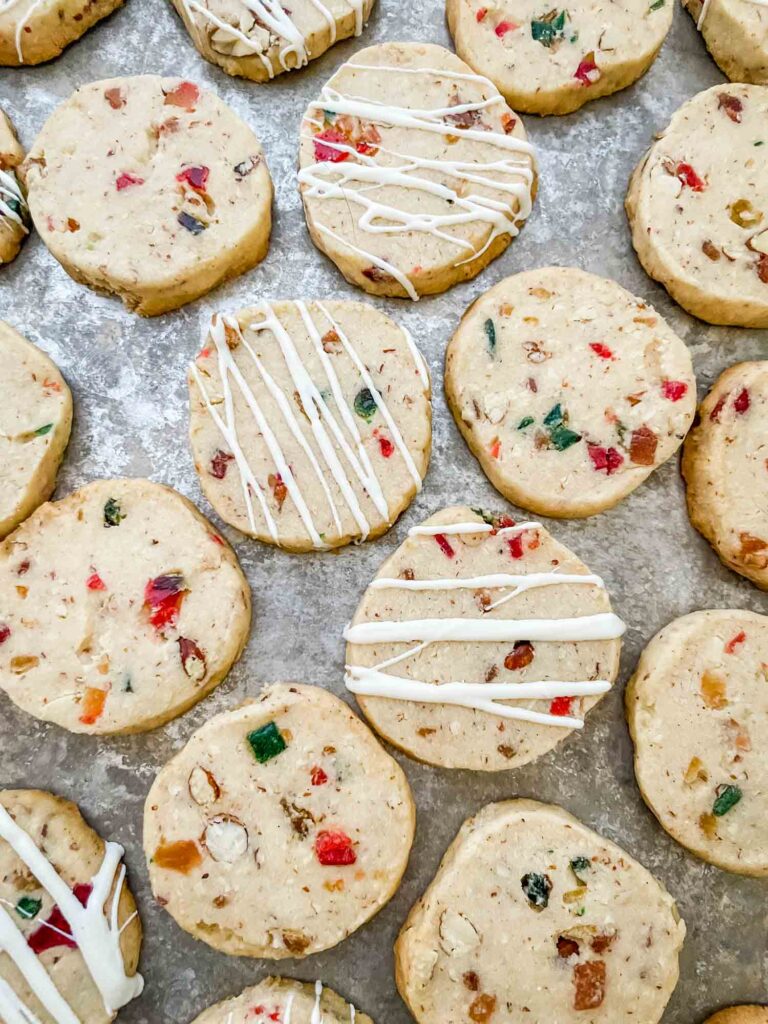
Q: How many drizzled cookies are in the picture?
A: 9